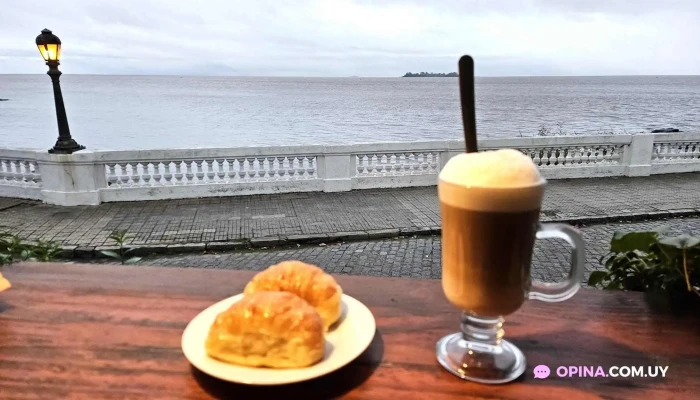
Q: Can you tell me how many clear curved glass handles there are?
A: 1